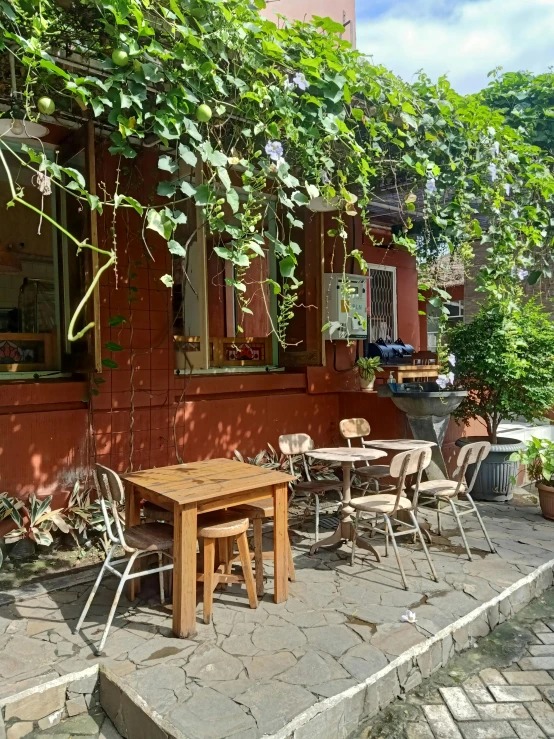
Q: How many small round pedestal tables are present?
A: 2